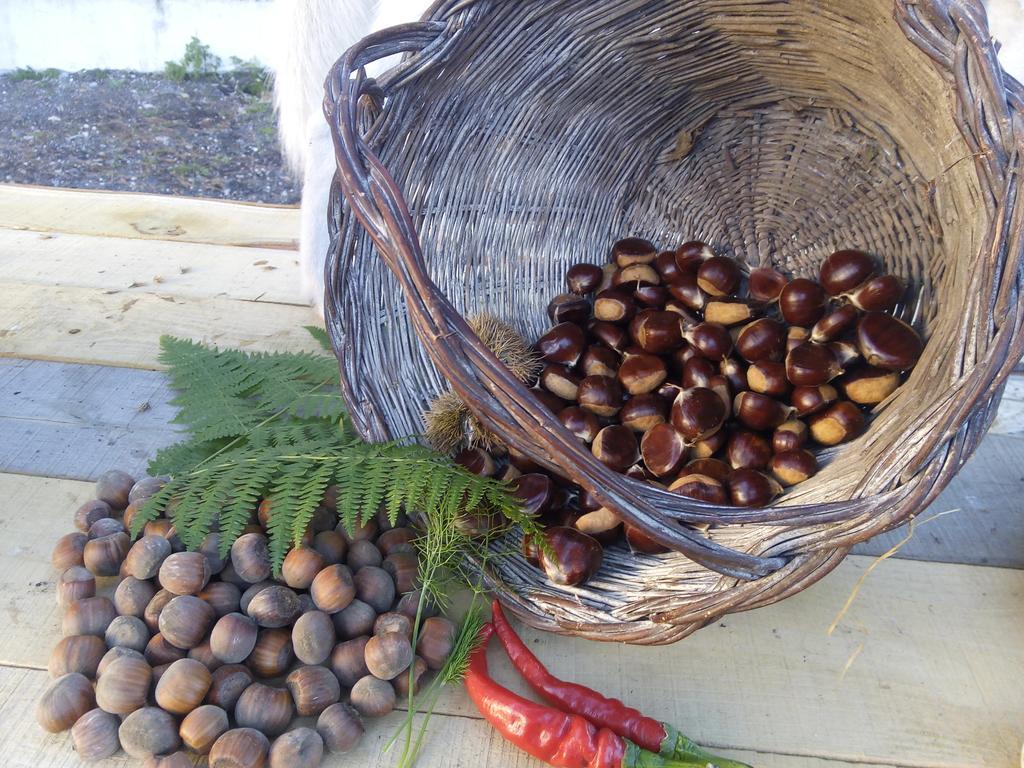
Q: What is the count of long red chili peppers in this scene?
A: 2